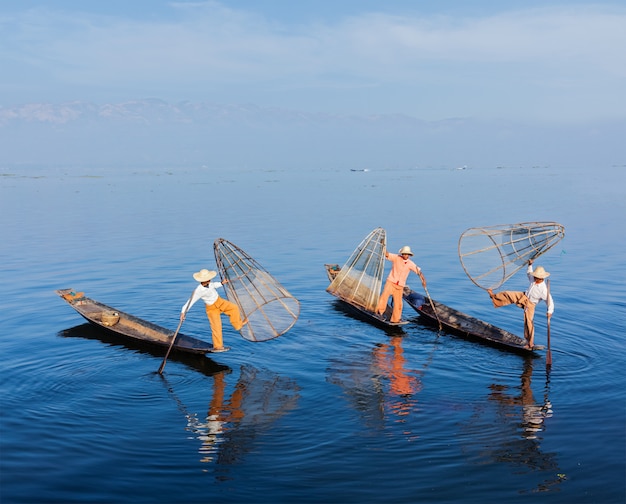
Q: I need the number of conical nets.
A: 3